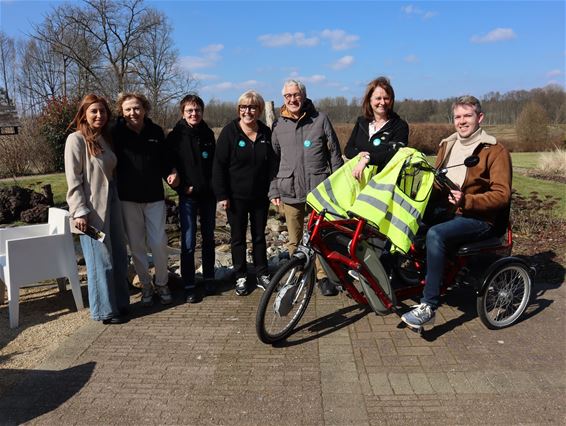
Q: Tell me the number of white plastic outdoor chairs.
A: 1